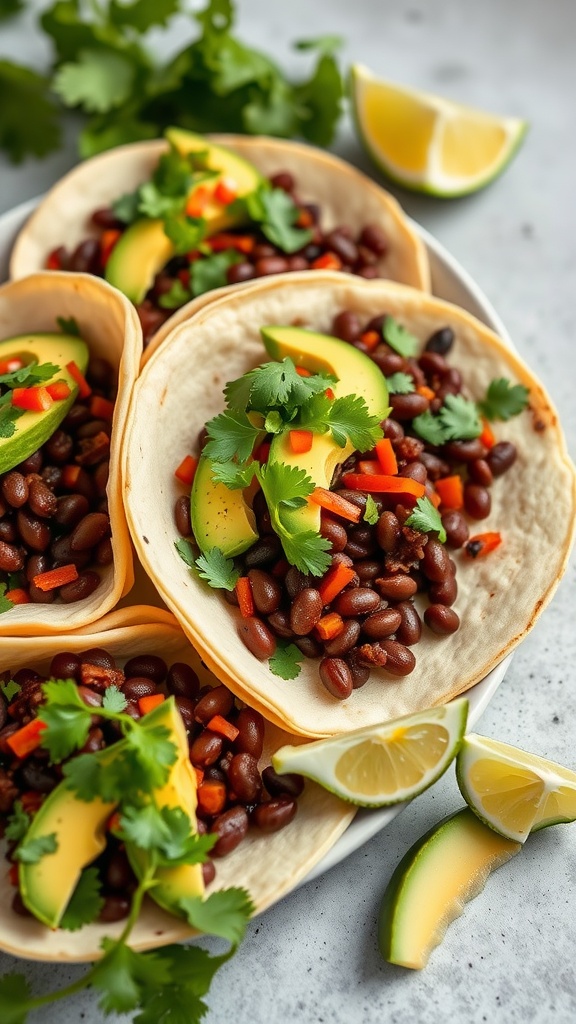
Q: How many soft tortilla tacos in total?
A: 4